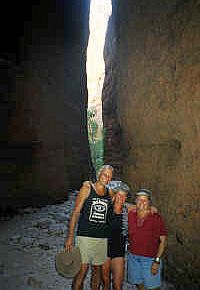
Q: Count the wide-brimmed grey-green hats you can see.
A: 1